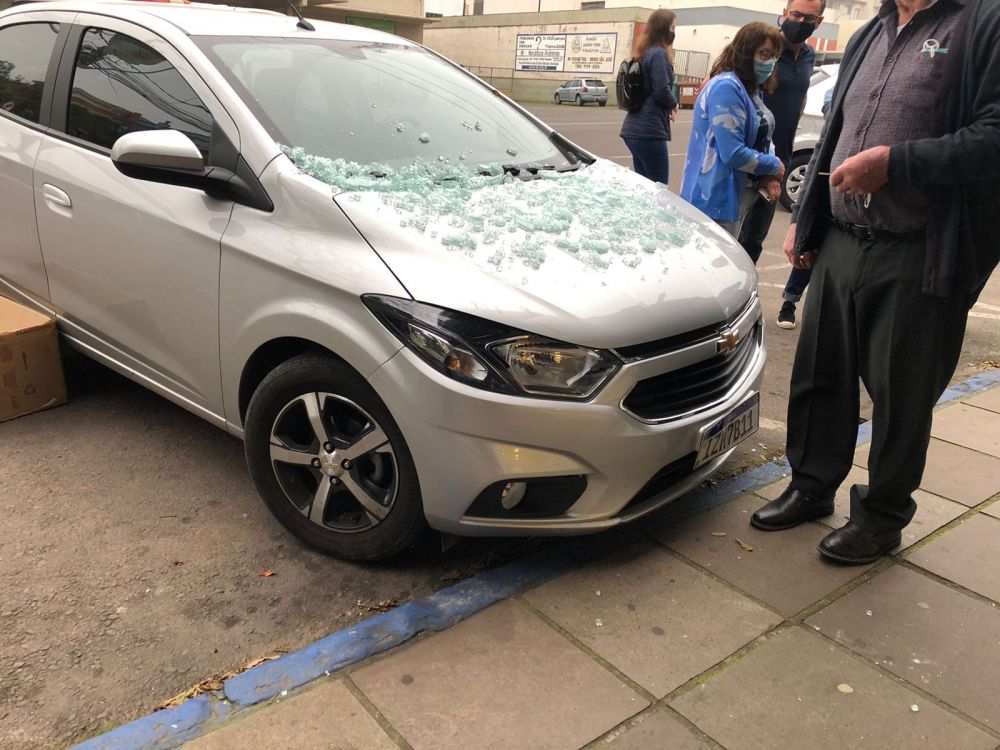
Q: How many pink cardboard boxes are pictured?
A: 0